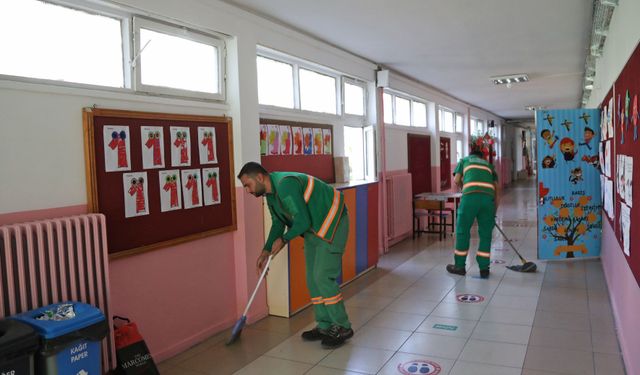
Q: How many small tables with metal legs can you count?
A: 1